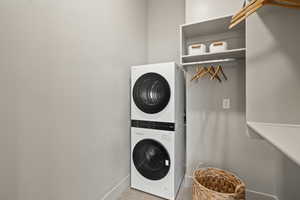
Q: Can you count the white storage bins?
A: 2